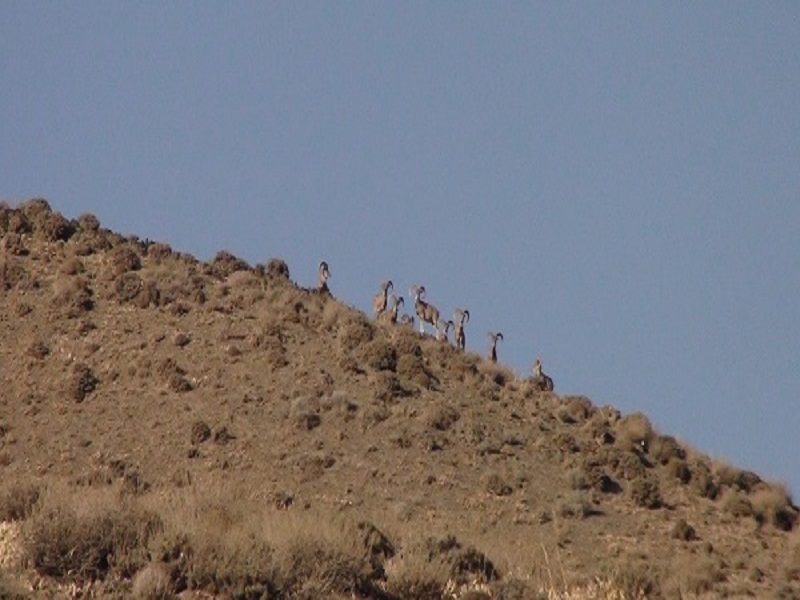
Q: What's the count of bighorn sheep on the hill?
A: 9